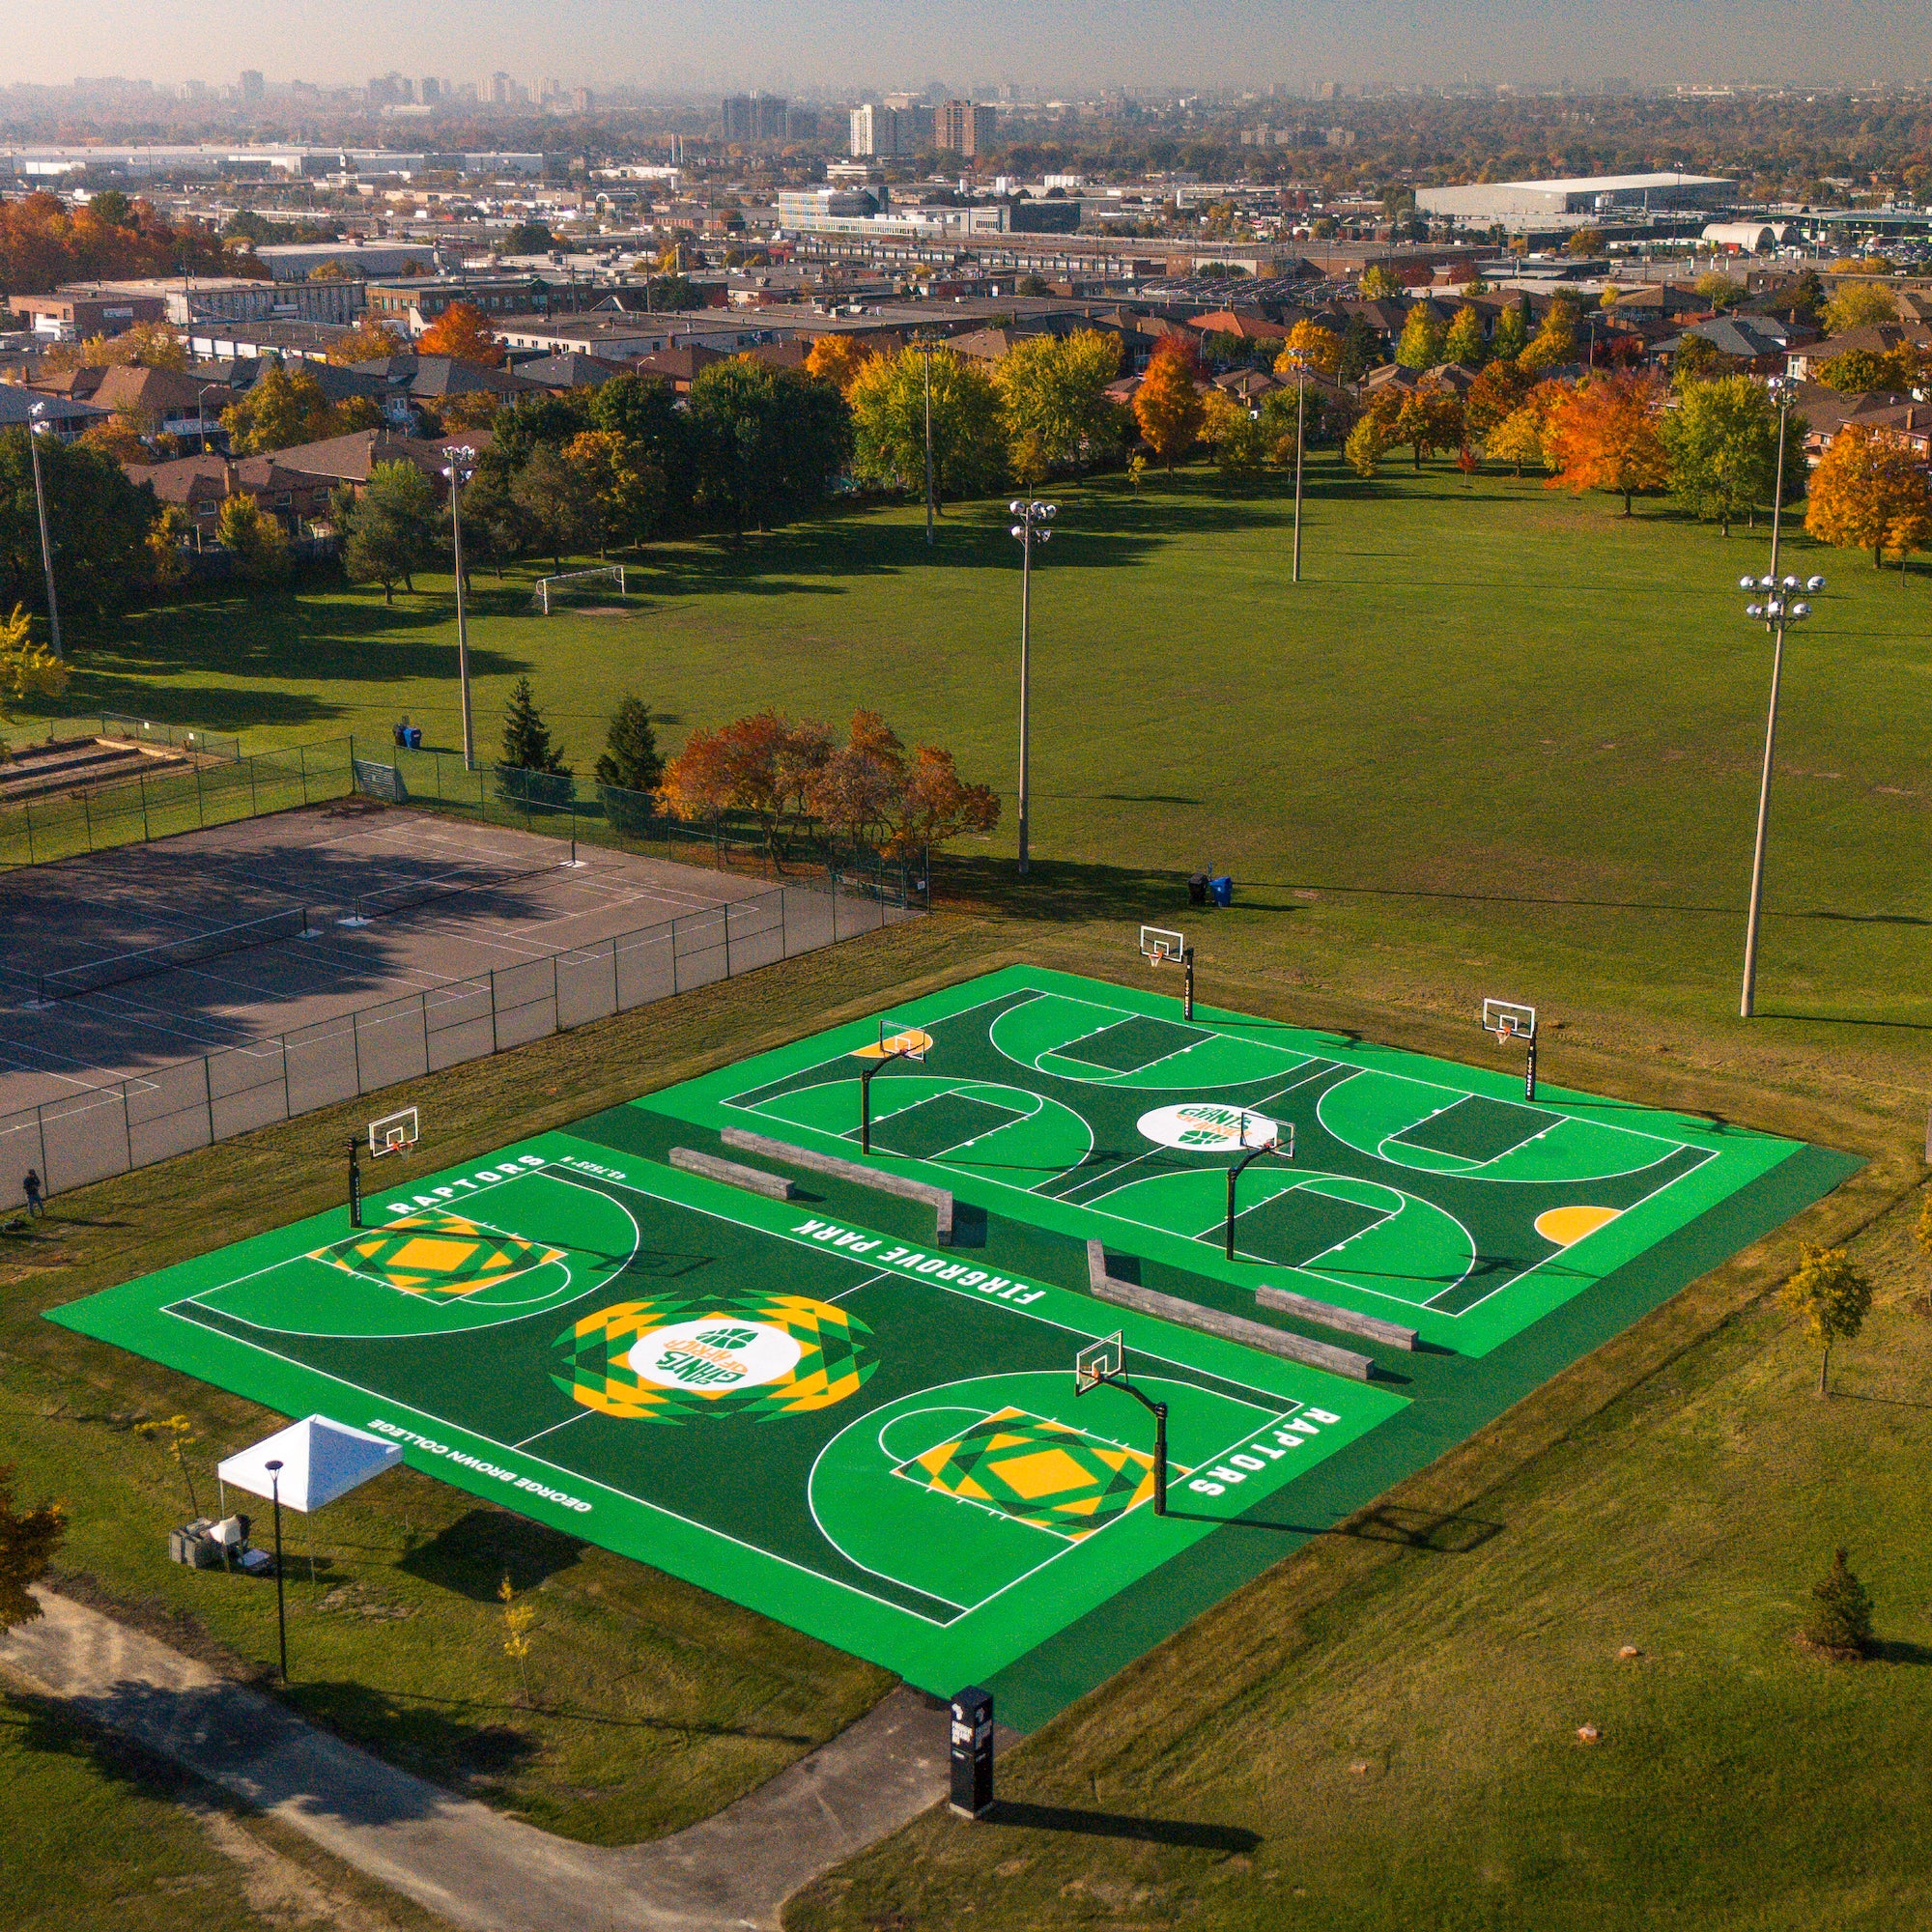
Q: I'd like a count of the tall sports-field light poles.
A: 7